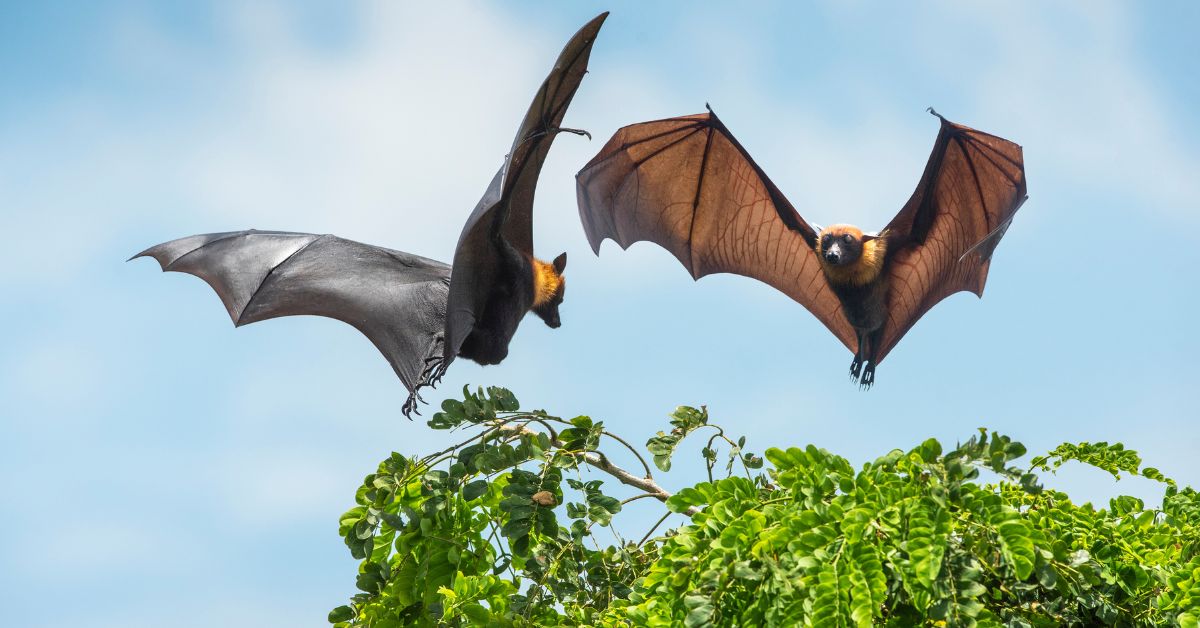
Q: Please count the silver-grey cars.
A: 0